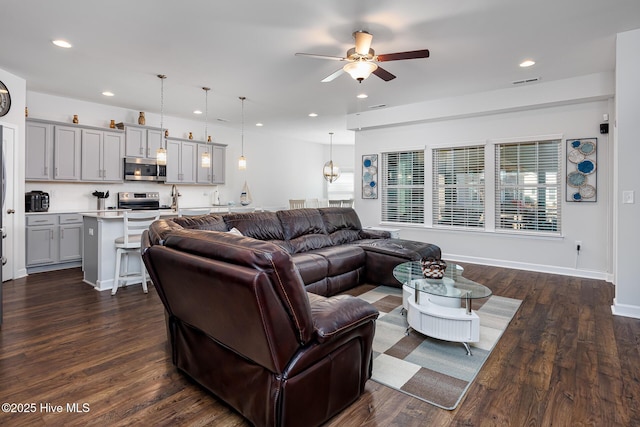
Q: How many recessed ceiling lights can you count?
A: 7